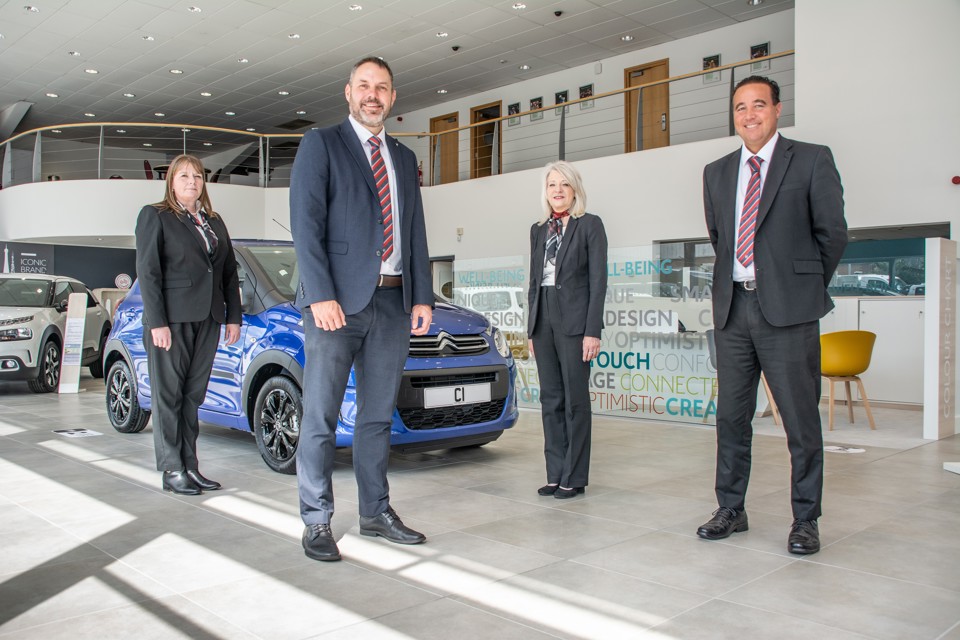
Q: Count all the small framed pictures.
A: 6